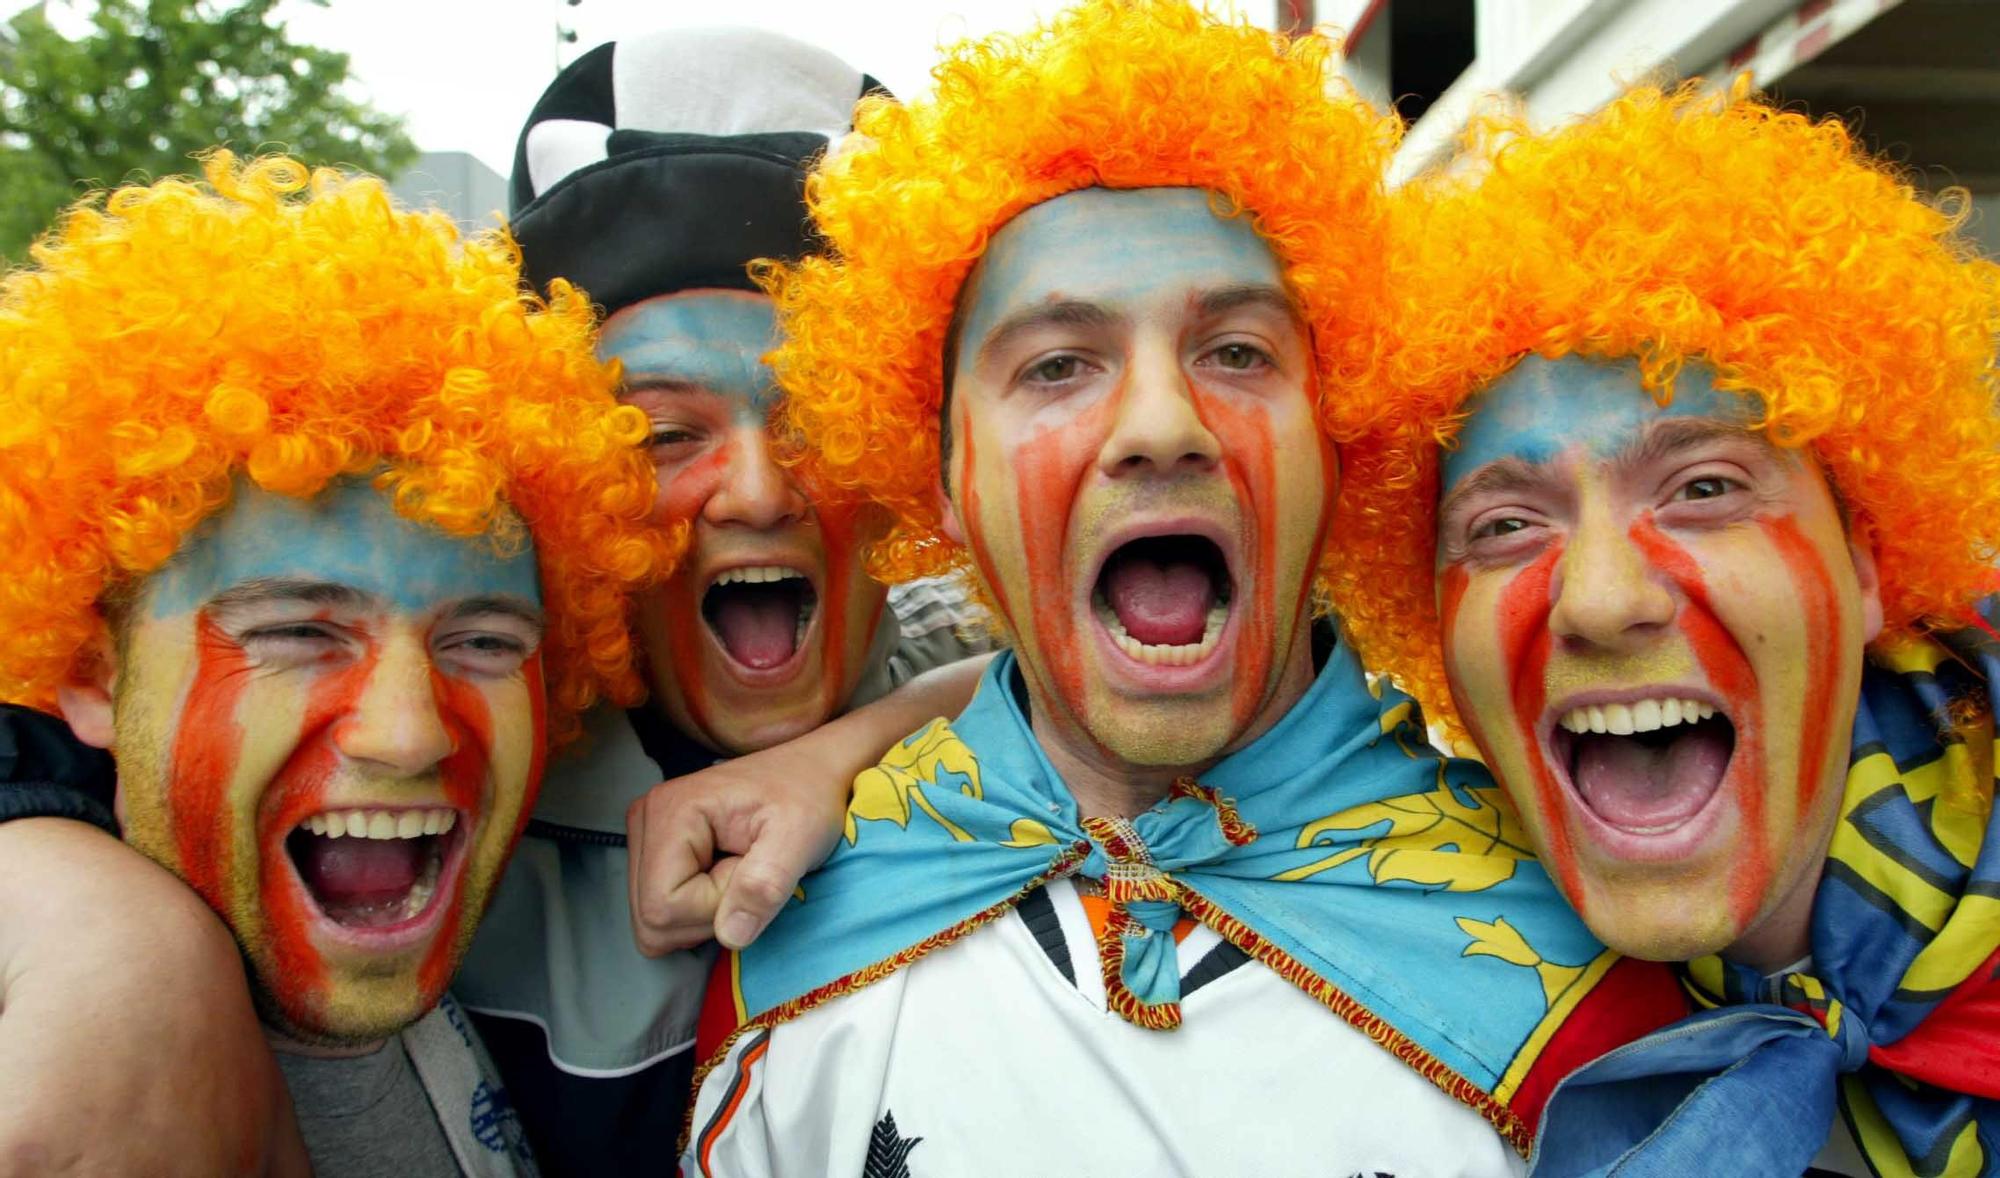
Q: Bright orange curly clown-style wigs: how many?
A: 3